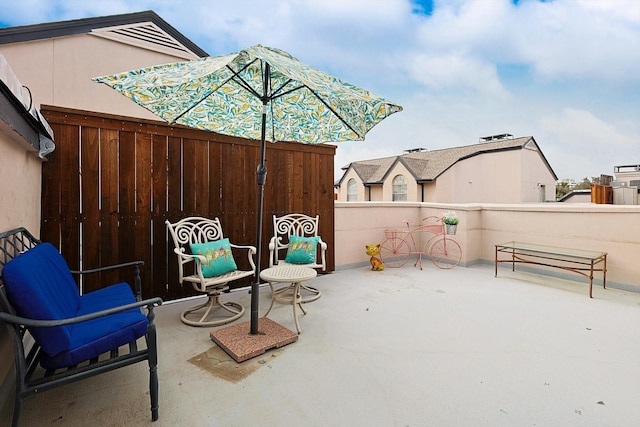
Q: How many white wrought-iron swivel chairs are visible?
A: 2